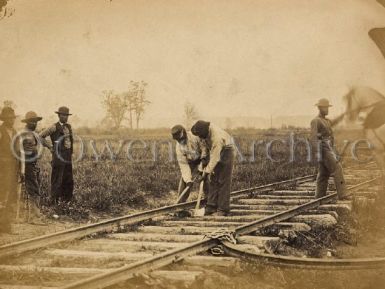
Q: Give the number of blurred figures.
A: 1